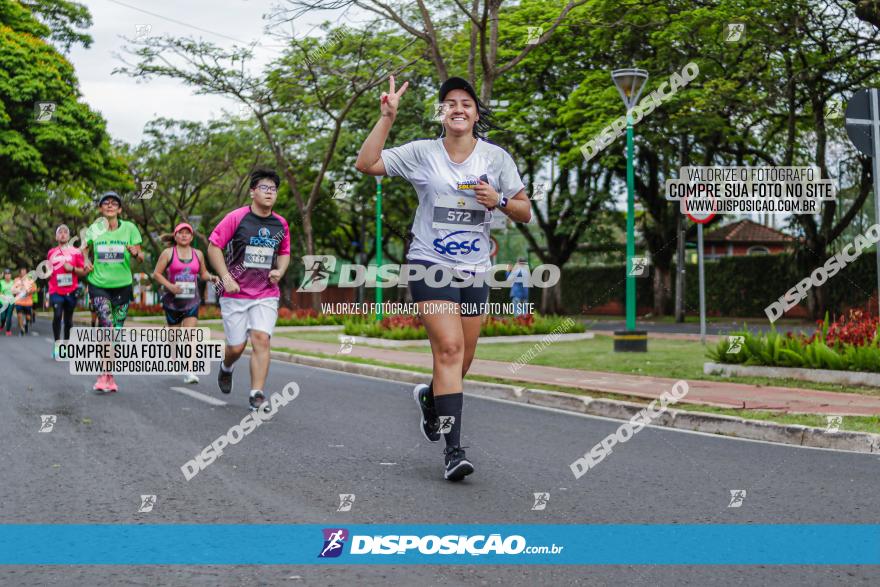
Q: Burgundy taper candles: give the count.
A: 0